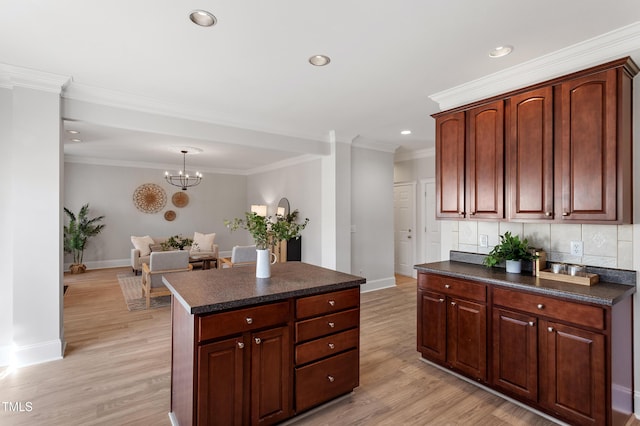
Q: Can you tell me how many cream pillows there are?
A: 2